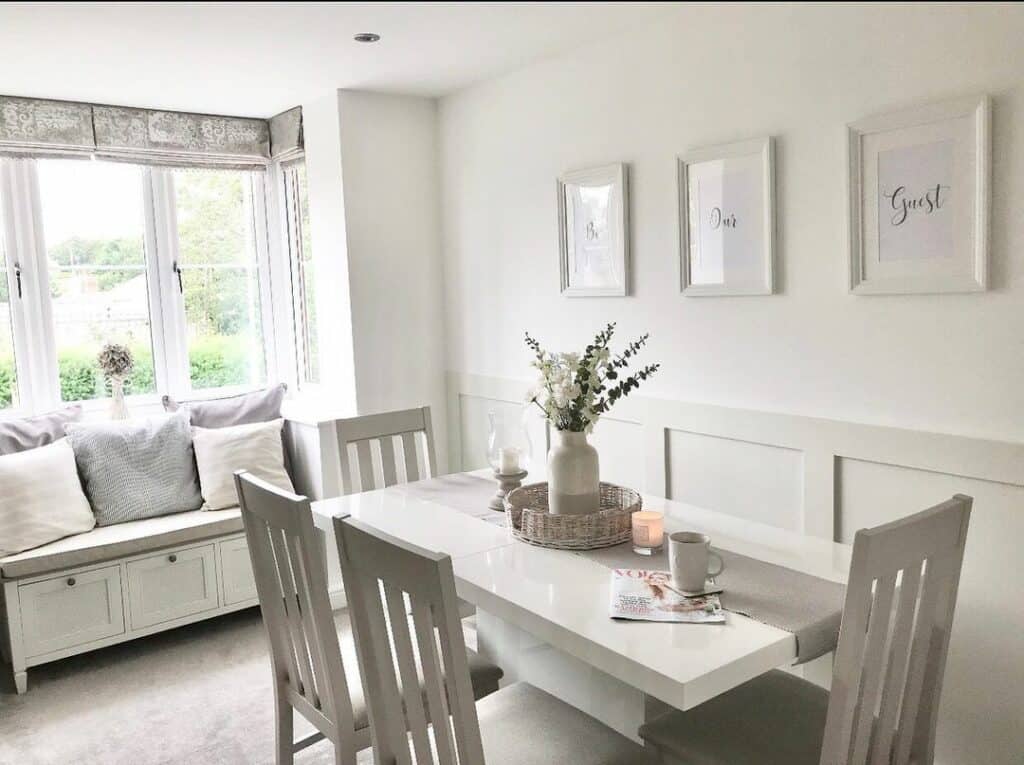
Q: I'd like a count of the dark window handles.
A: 2